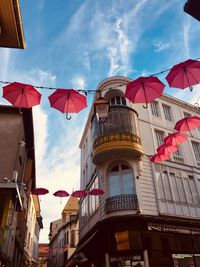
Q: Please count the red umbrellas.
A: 12